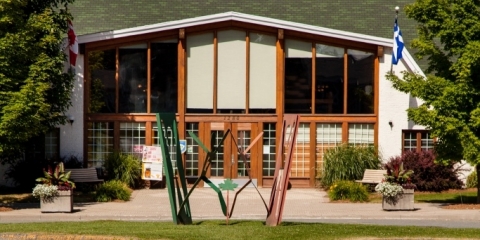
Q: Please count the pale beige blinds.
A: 3